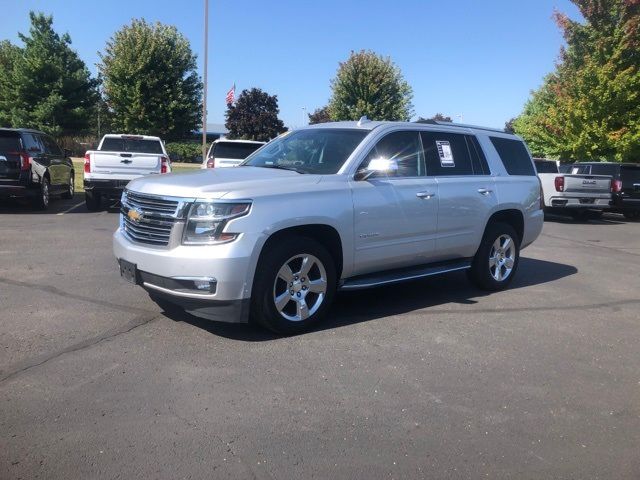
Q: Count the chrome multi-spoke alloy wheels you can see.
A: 2